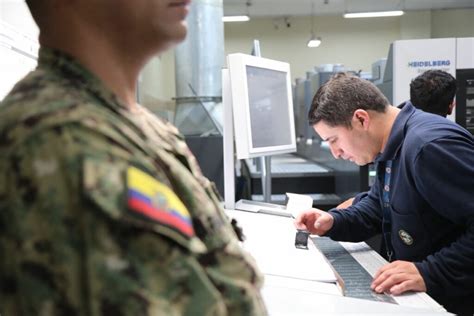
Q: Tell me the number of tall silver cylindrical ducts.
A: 1